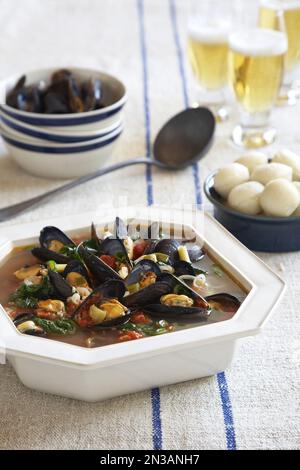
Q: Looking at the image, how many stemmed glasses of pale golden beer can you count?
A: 3